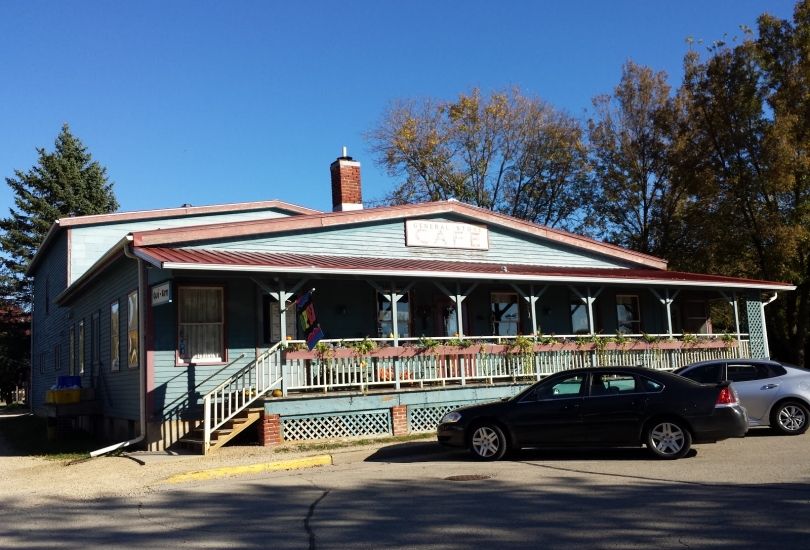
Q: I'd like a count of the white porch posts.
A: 7